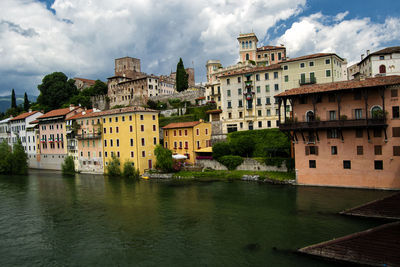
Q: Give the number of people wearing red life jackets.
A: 0